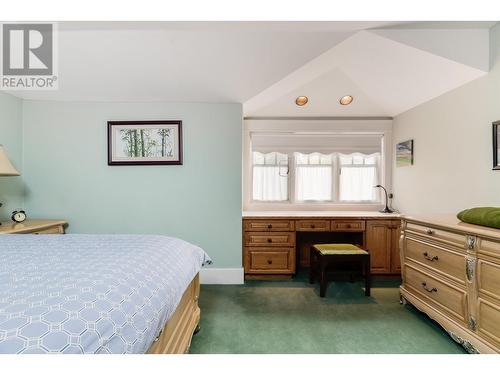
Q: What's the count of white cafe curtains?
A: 3